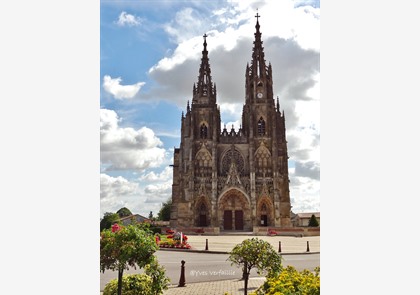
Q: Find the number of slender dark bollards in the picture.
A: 4